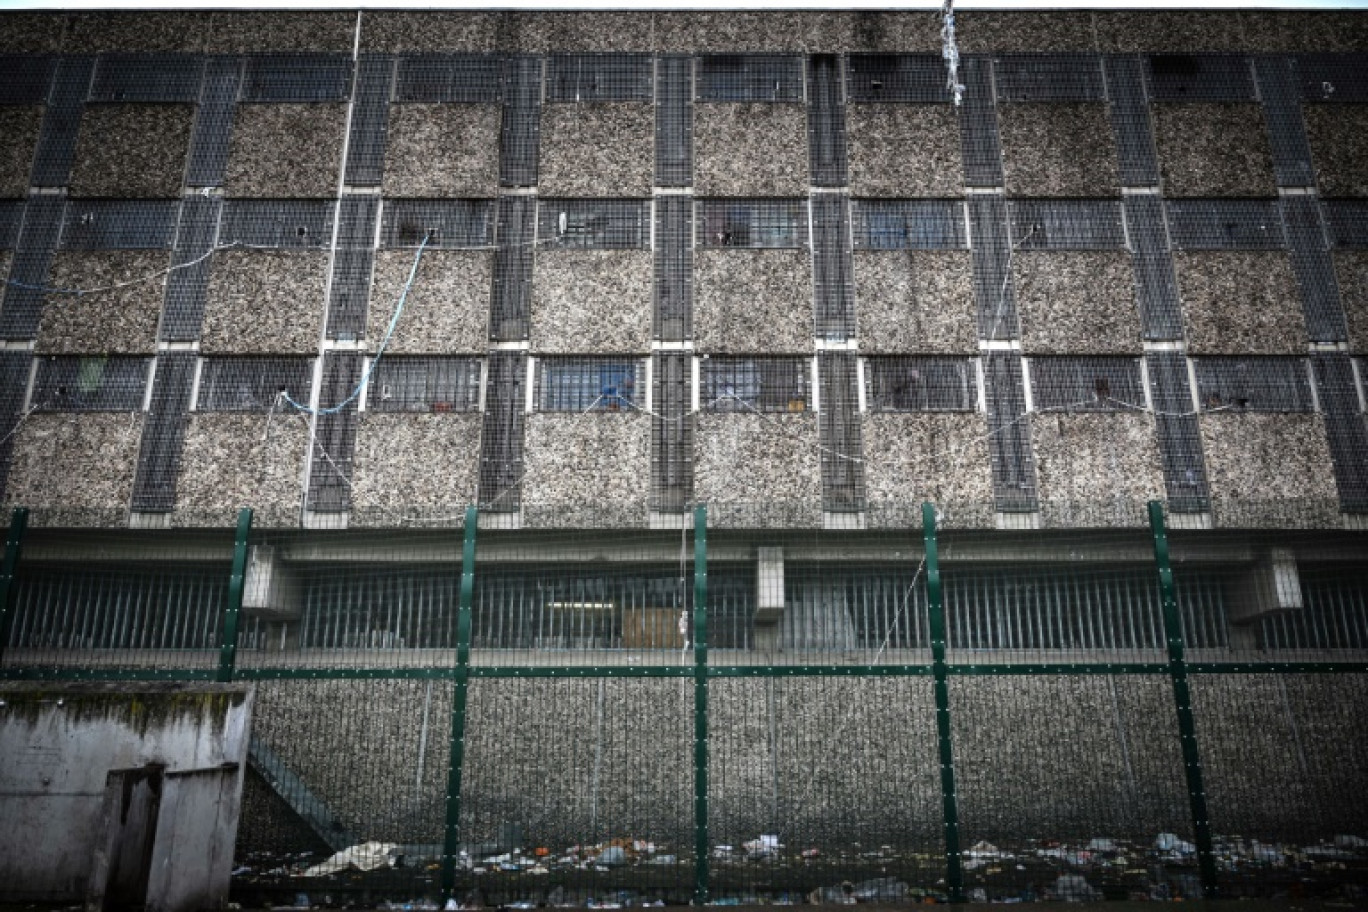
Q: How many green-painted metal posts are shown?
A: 6